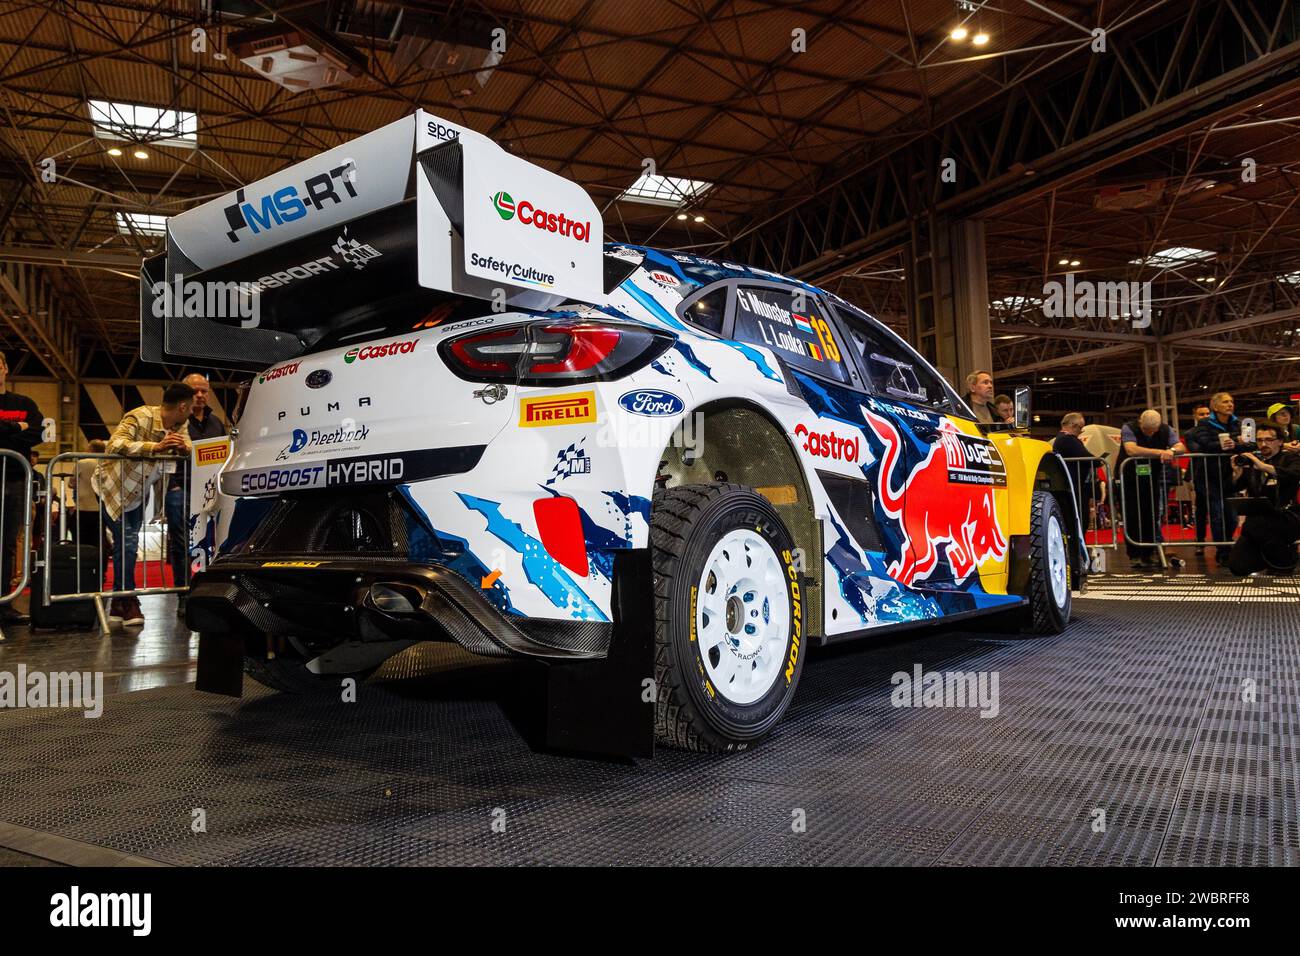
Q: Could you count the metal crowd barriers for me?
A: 4